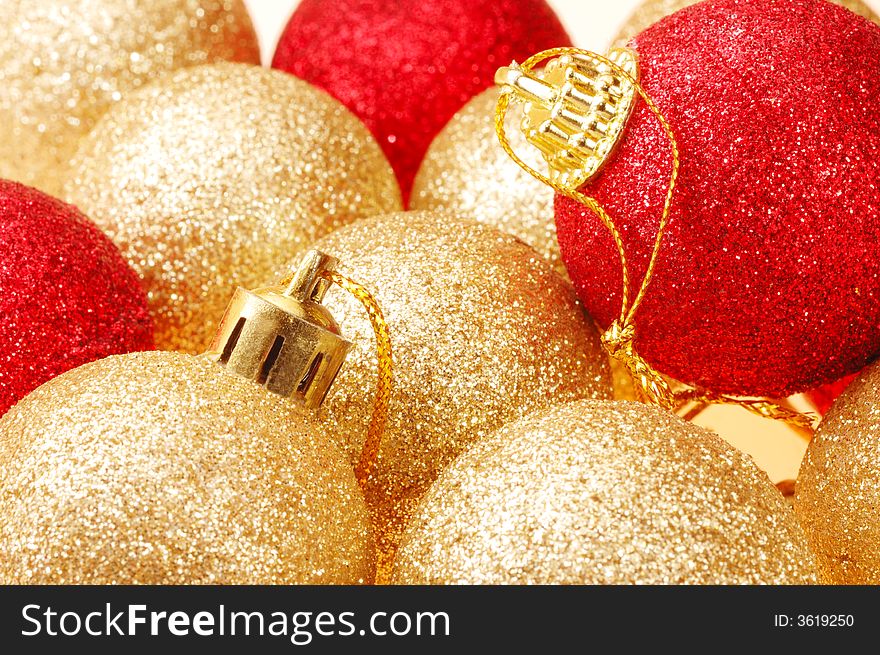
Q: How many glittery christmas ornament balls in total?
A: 11